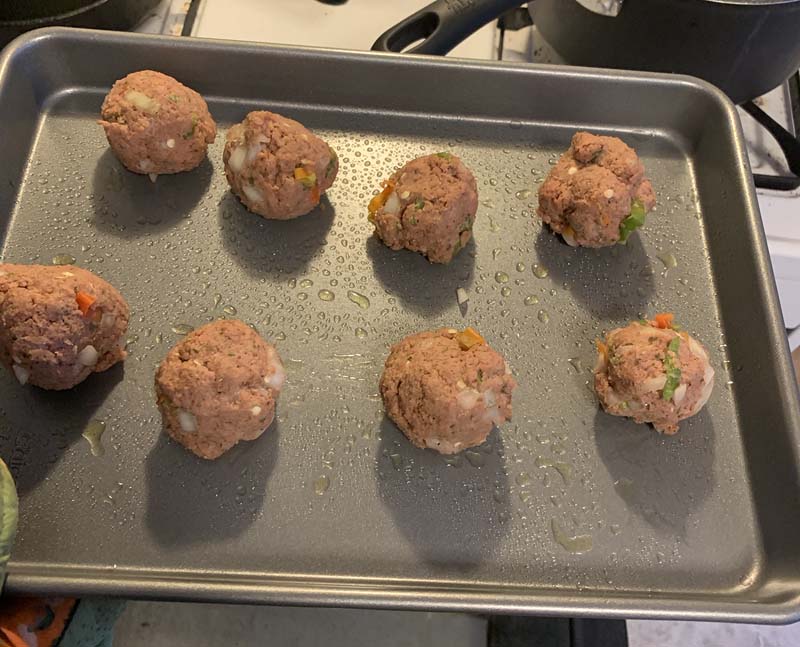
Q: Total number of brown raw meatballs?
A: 8